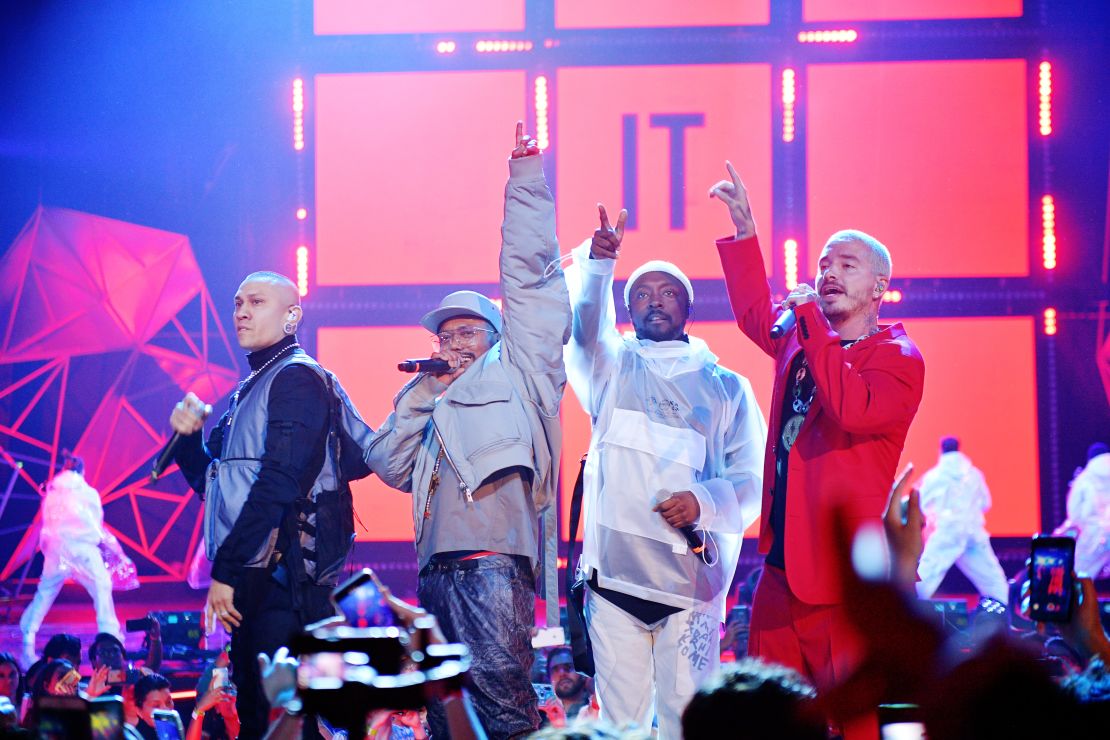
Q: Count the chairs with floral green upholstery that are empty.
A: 0